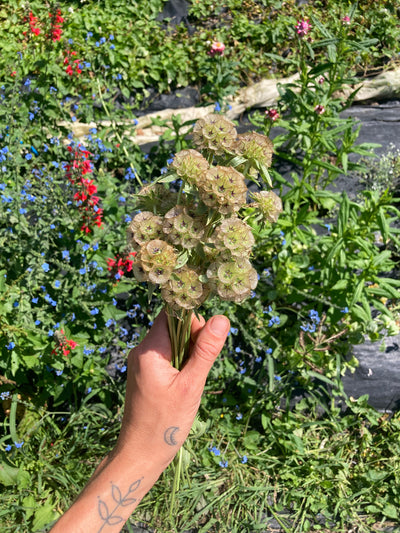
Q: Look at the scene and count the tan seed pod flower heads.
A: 12